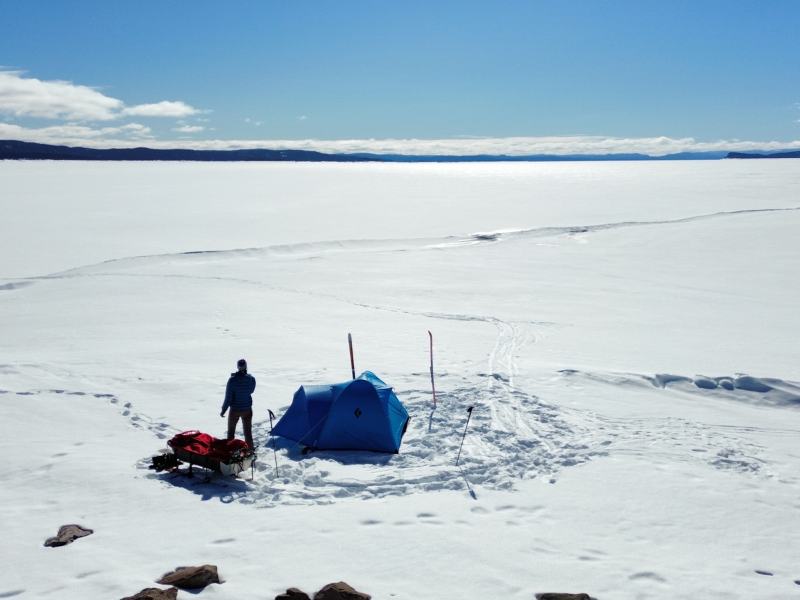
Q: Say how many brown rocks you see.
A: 6